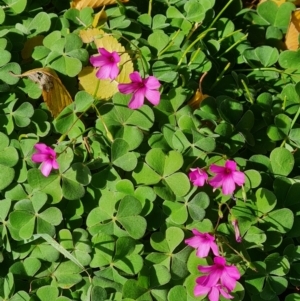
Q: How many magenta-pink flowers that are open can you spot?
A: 8